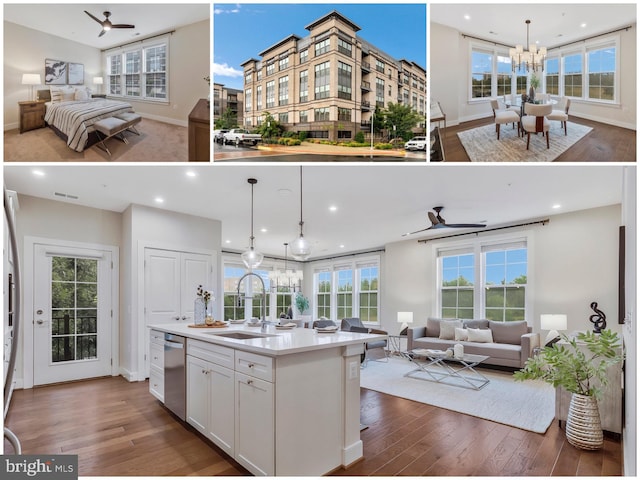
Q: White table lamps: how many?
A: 4